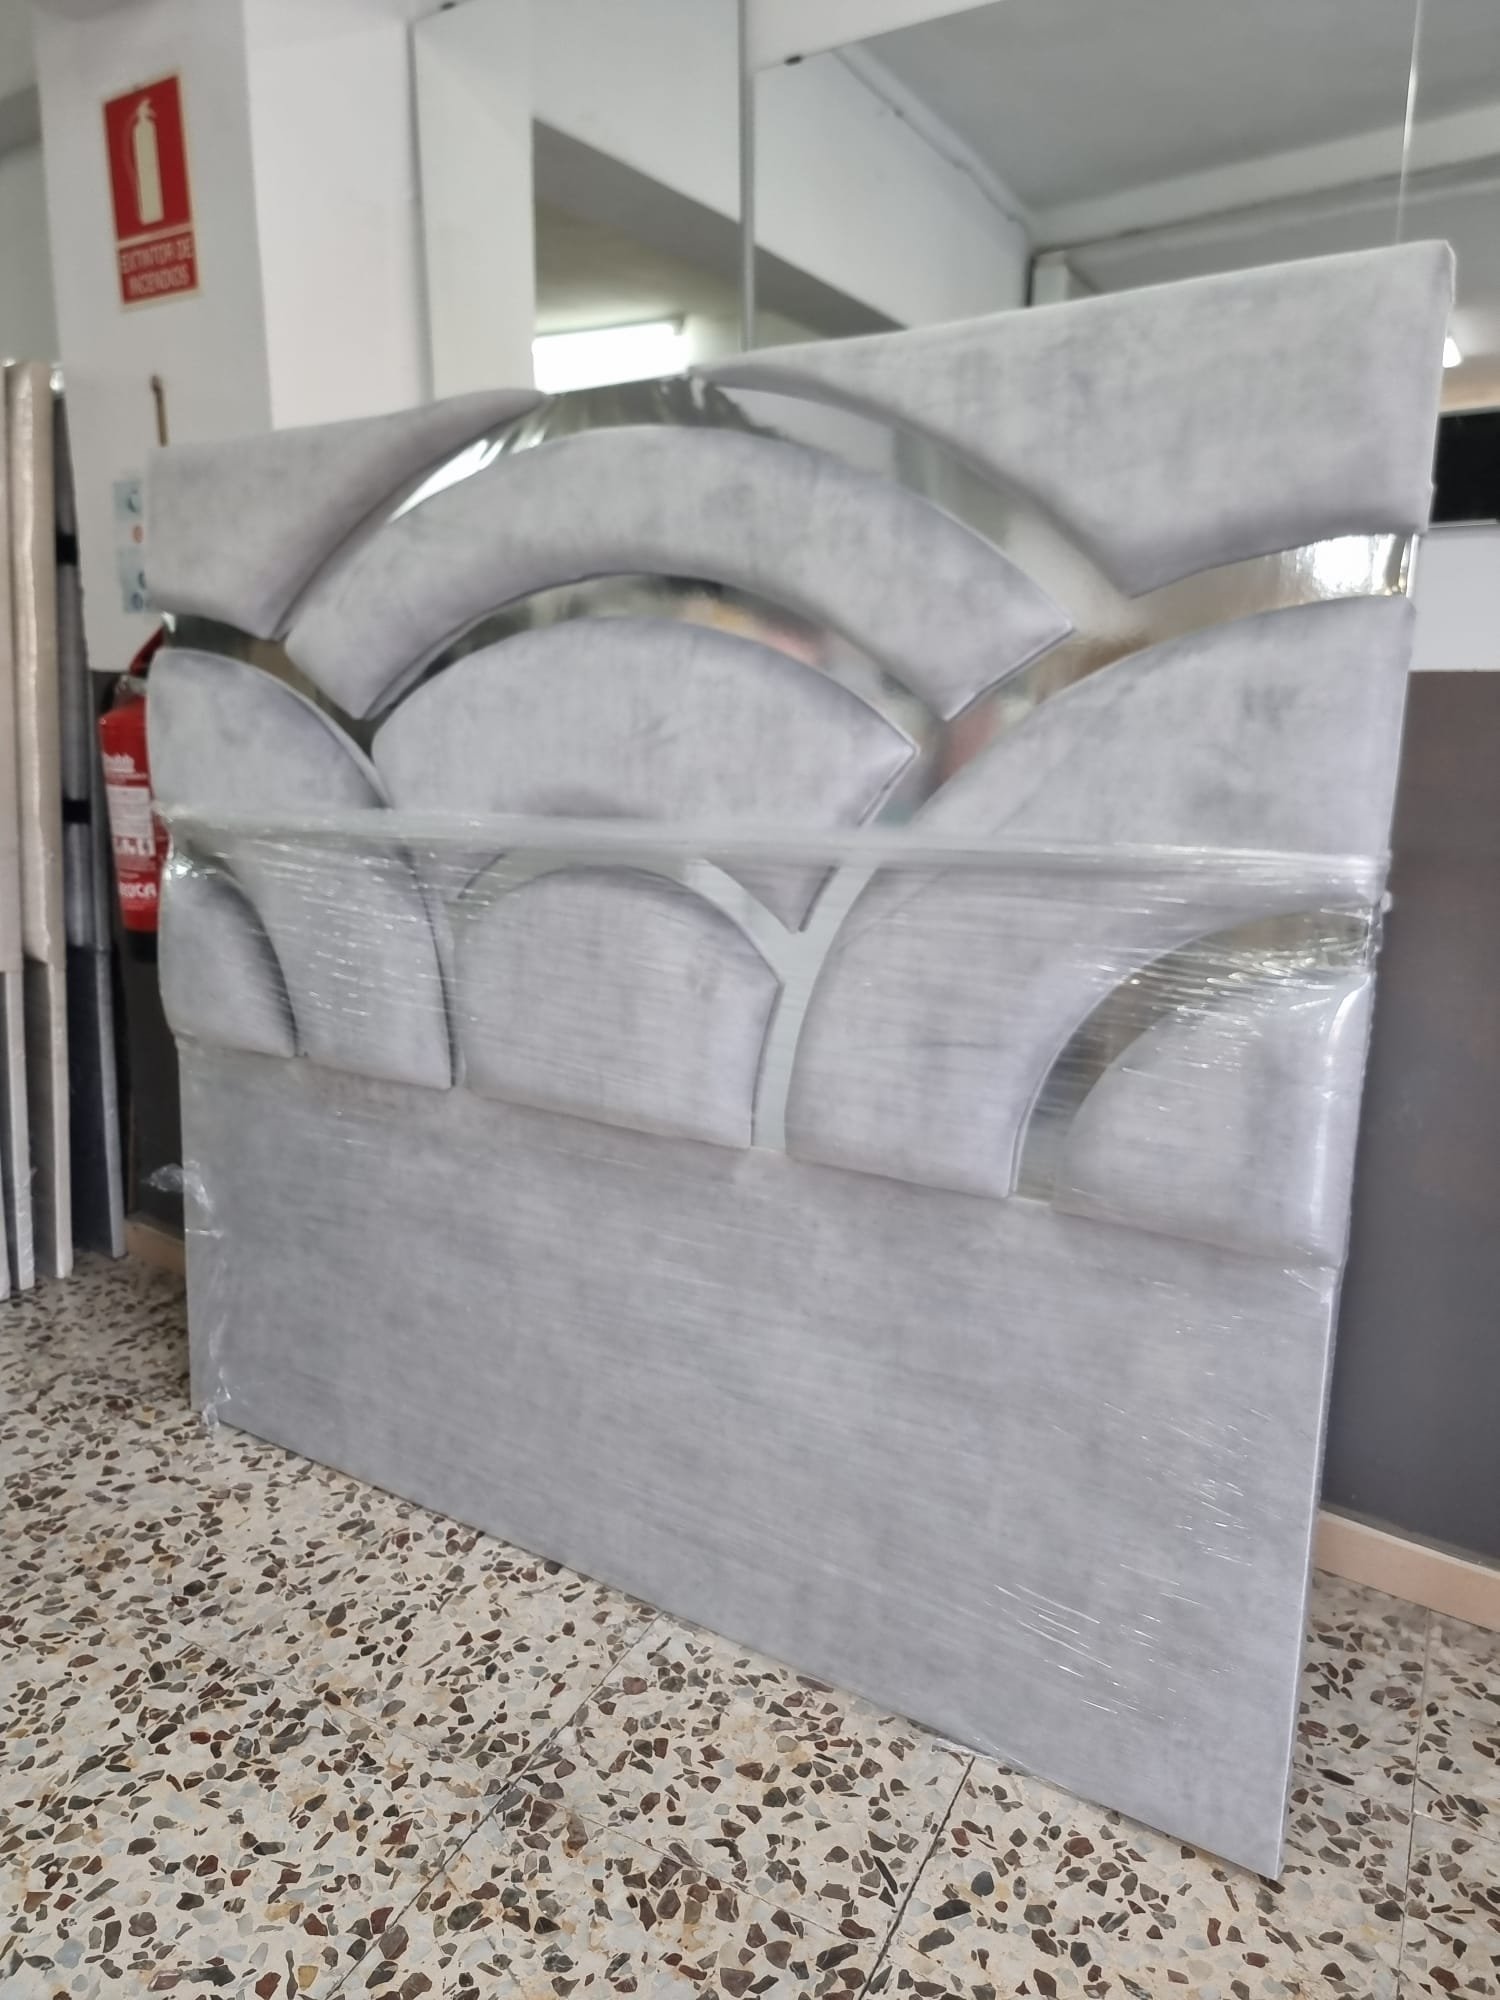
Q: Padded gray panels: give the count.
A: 9